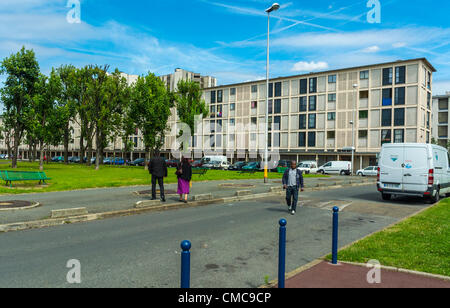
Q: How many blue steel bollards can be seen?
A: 3